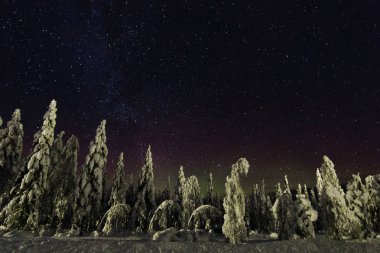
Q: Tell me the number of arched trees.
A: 3